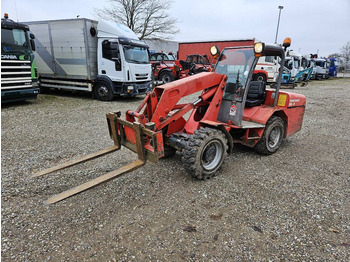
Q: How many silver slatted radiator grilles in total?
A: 1